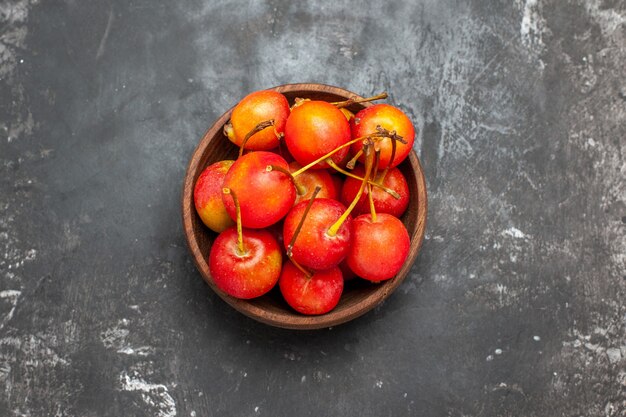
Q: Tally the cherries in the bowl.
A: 11